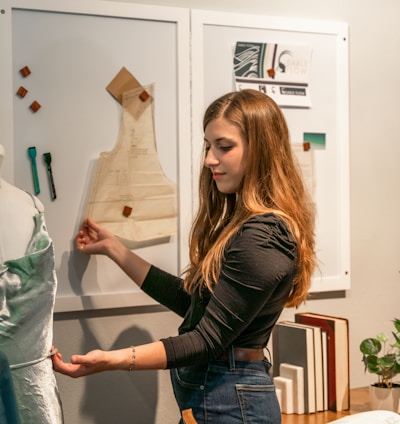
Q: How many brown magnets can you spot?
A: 7